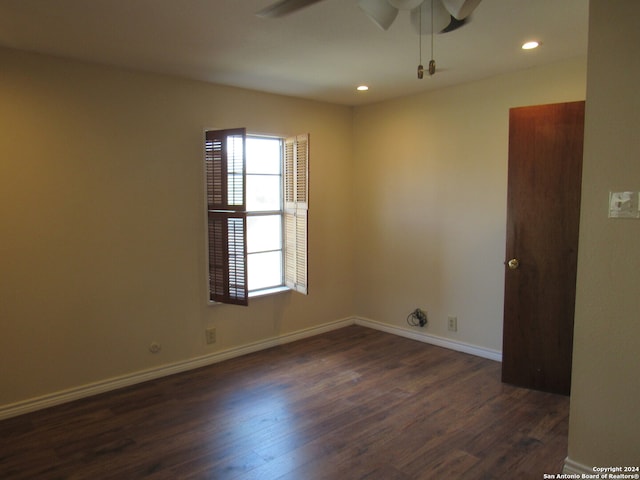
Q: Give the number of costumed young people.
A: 0